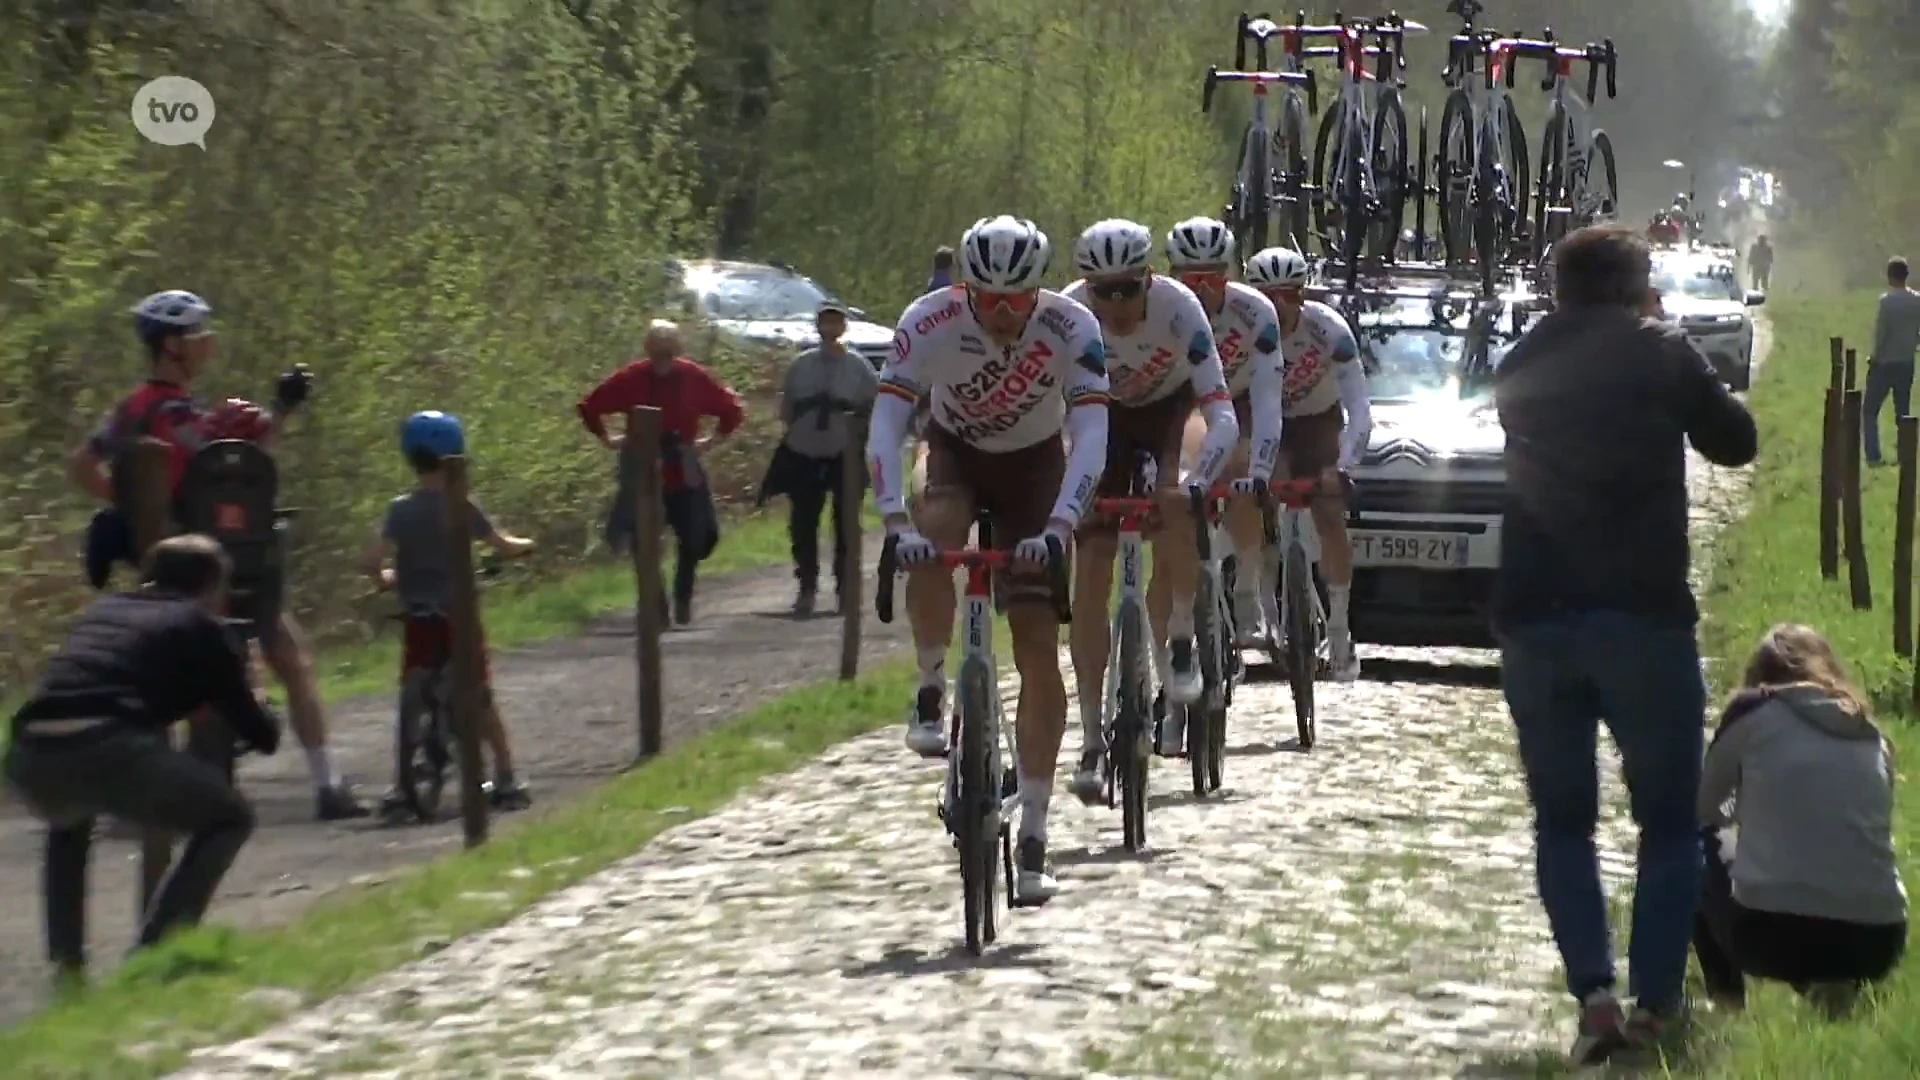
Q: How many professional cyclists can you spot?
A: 4